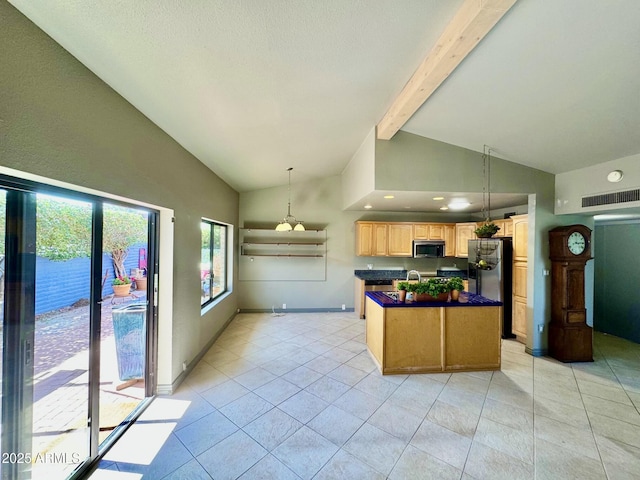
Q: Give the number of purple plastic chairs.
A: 0